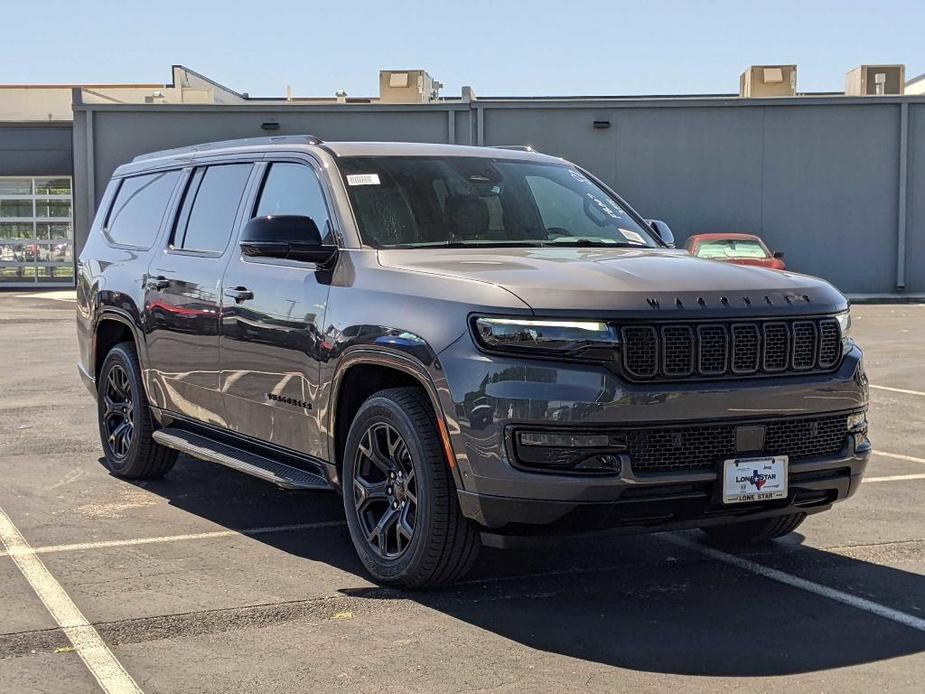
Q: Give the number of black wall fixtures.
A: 2